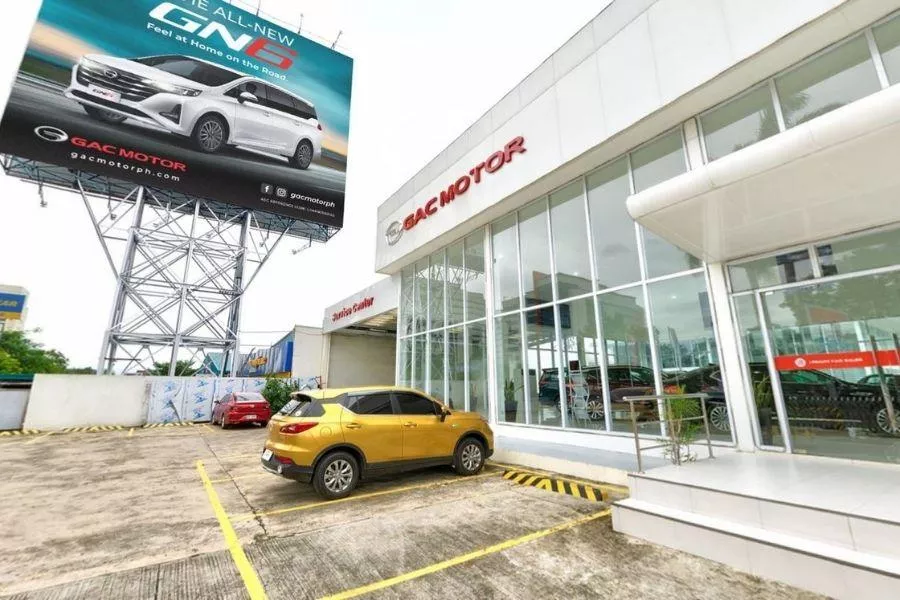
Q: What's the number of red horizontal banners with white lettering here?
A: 1